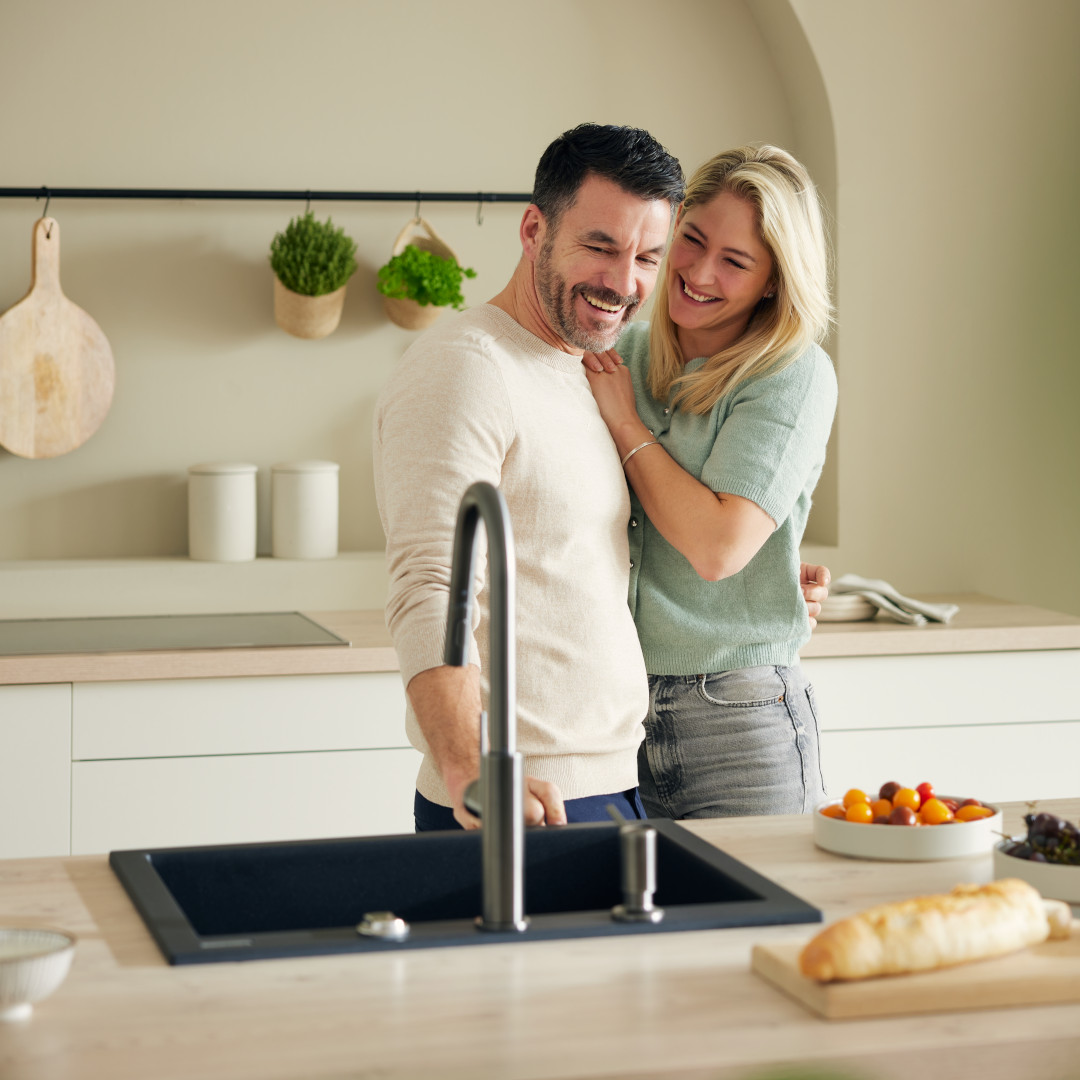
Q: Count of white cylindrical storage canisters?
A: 2